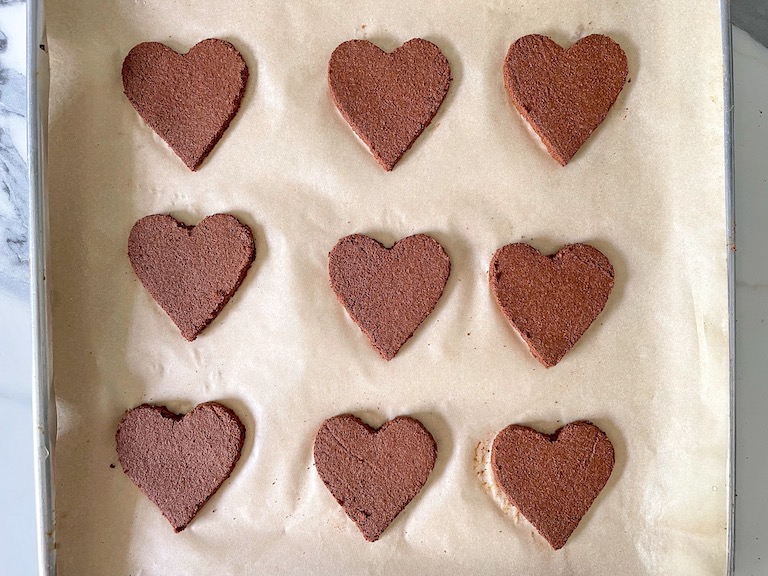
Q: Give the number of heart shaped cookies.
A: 9